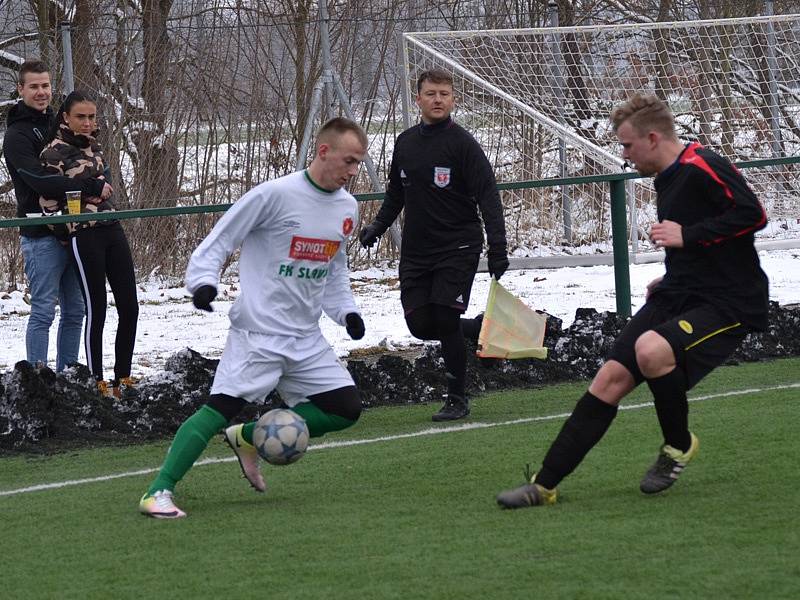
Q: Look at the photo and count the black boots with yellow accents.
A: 2